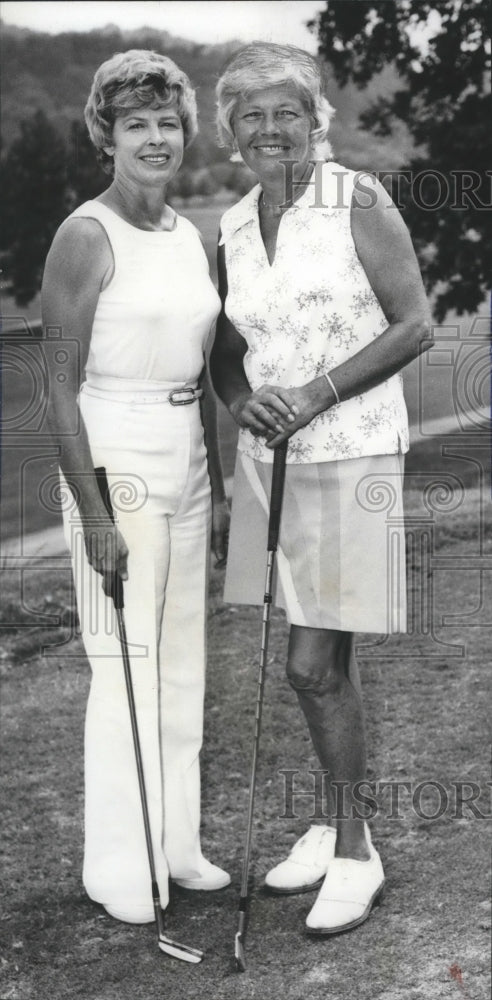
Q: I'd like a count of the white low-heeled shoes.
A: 4